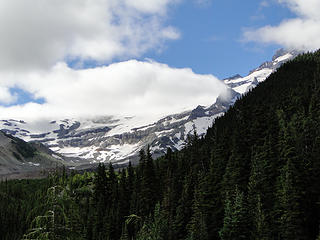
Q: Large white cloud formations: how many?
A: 3